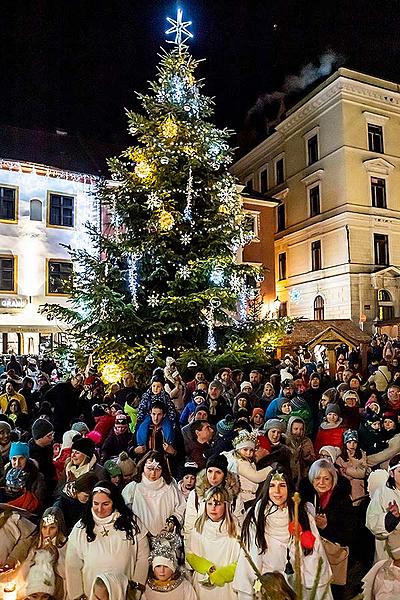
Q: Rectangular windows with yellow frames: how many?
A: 4